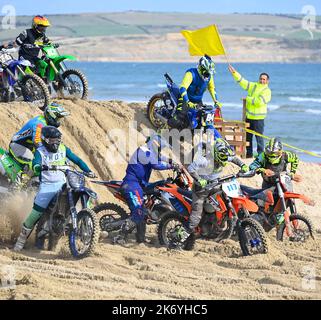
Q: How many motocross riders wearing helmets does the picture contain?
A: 7